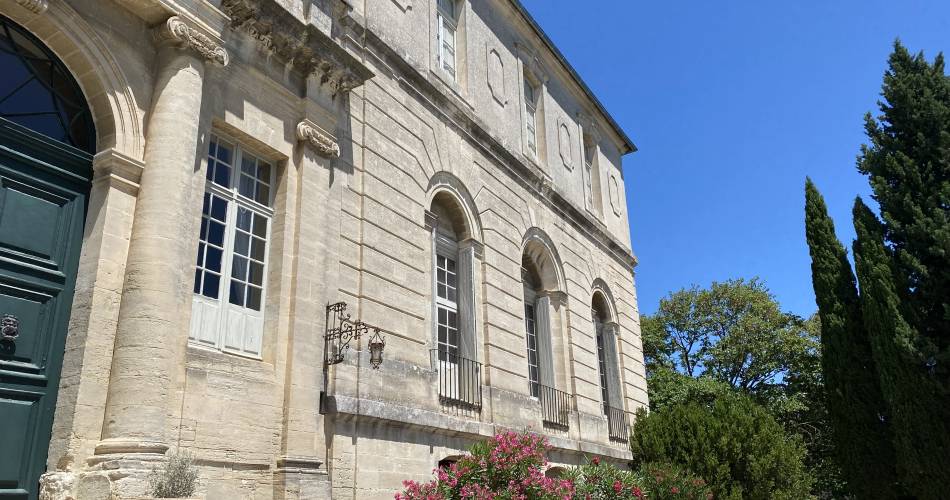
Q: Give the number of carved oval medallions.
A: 3